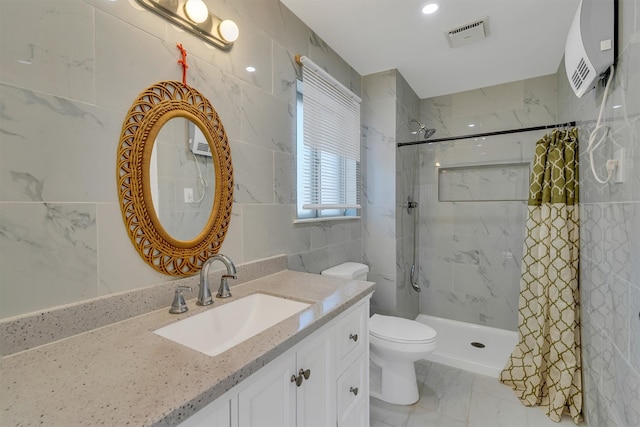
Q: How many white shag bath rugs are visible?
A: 0